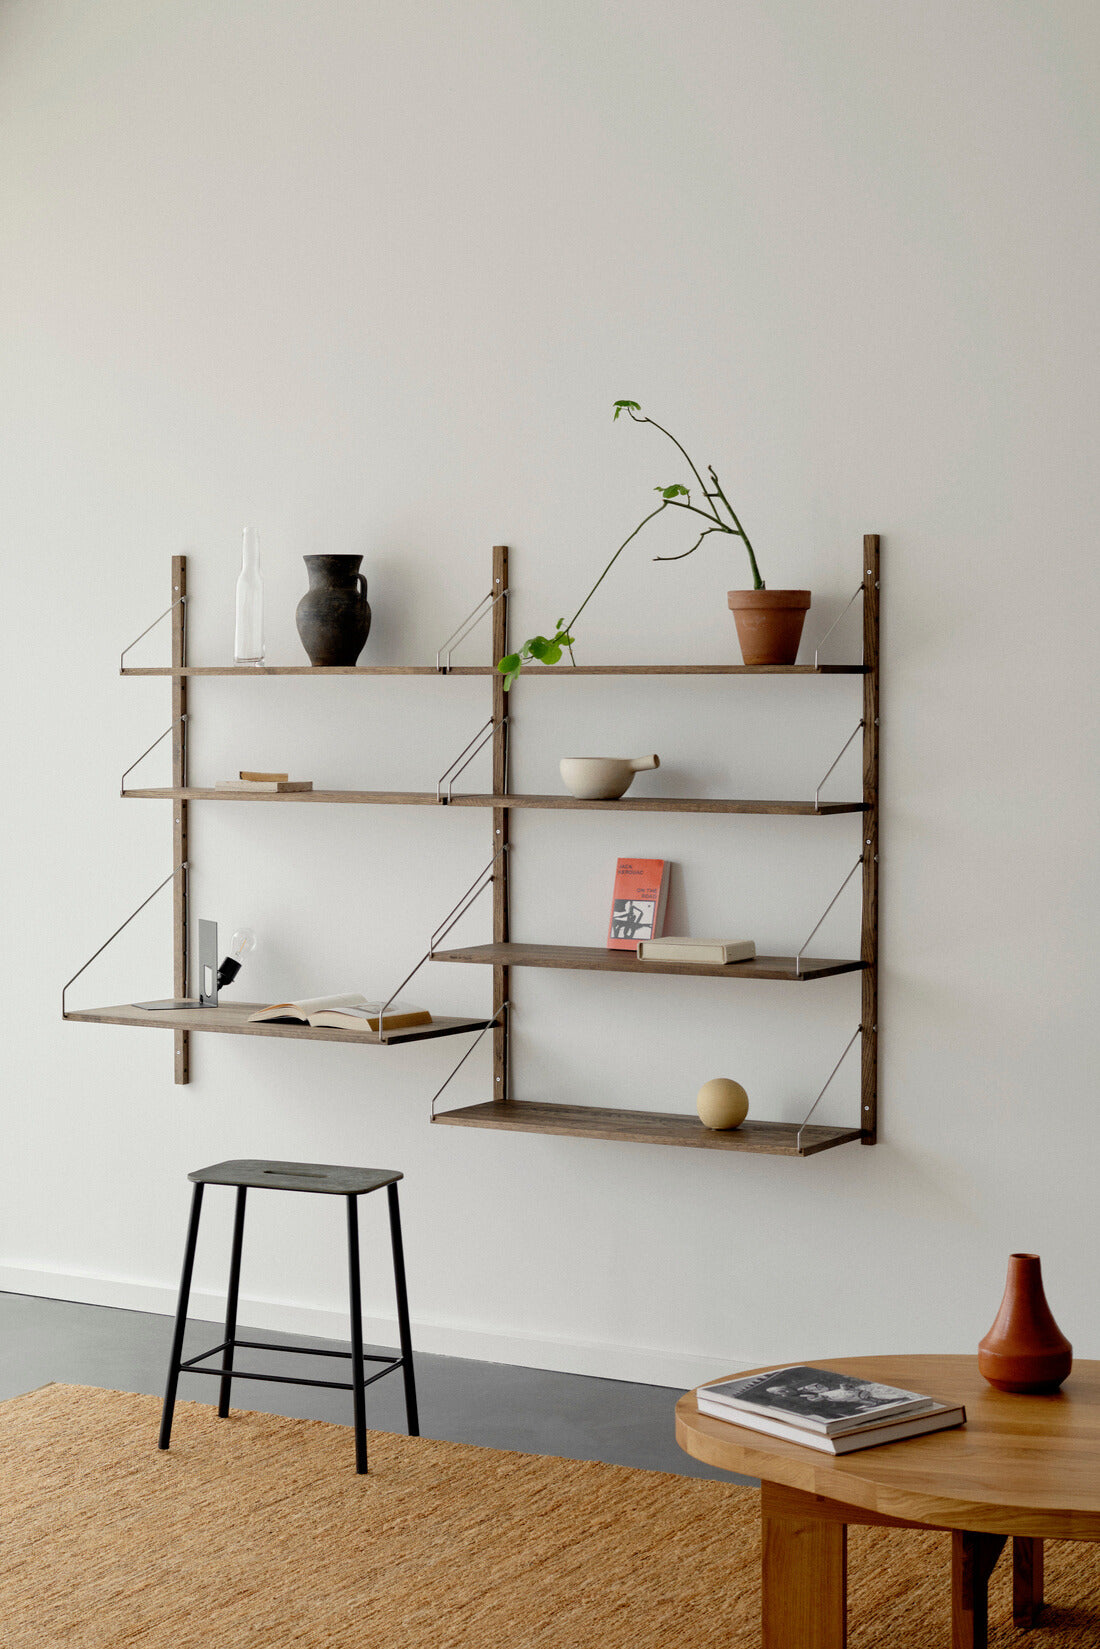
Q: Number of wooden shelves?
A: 7